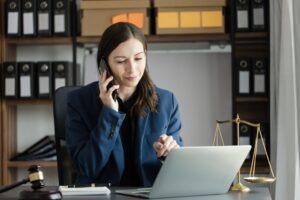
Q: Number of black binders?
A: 14